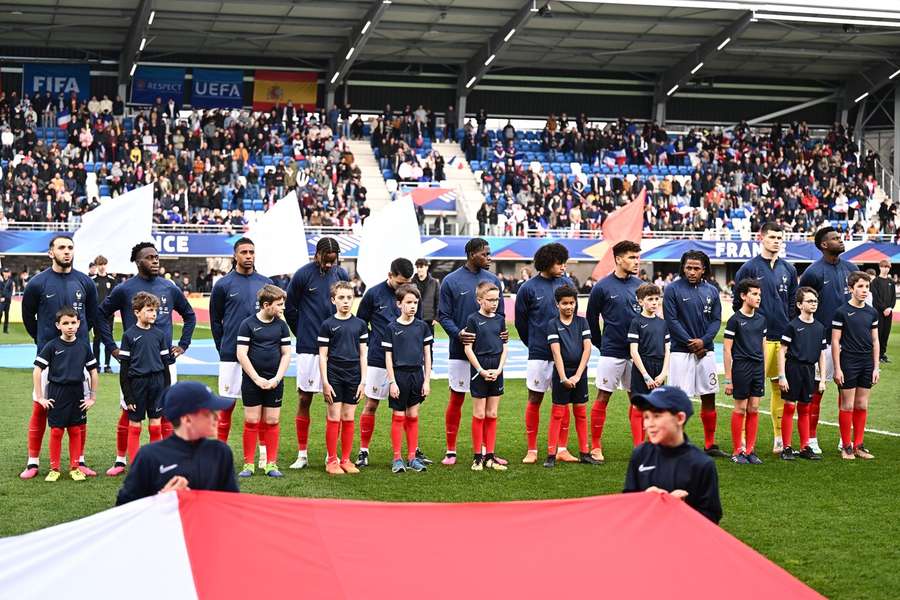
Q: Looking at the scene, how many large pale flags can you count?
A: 3